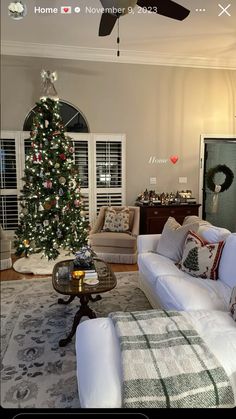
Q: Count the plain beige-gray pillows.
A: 1